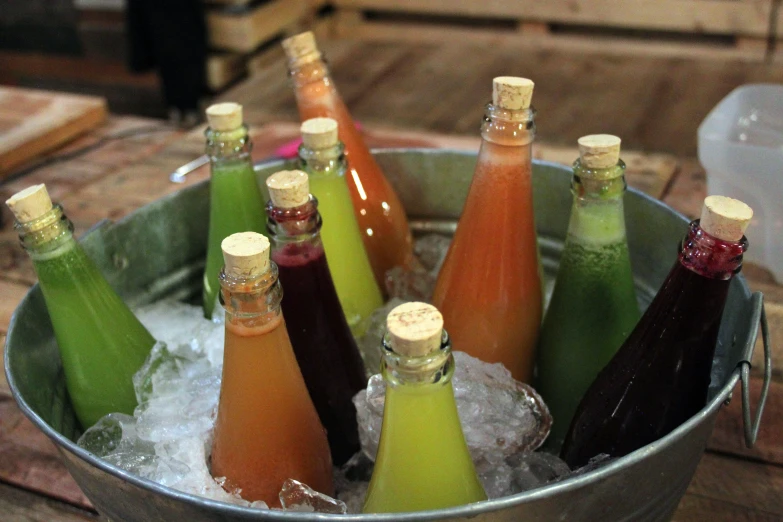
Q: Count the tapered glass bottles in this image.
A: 10